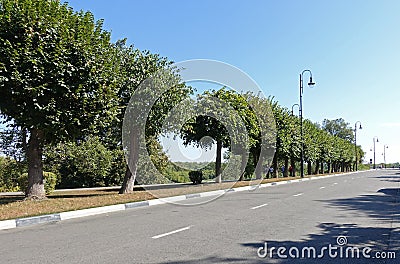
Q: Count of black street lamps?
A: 4